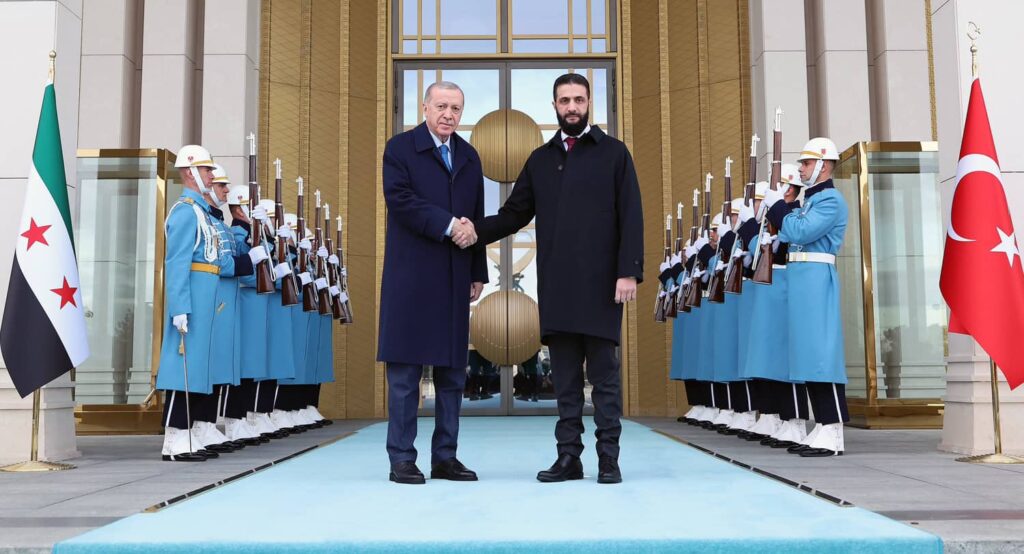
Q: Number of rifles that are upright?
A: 13